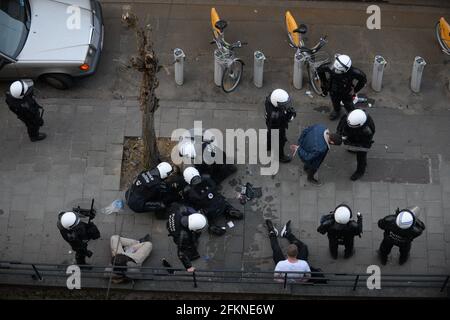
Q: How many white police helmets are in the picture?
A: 11